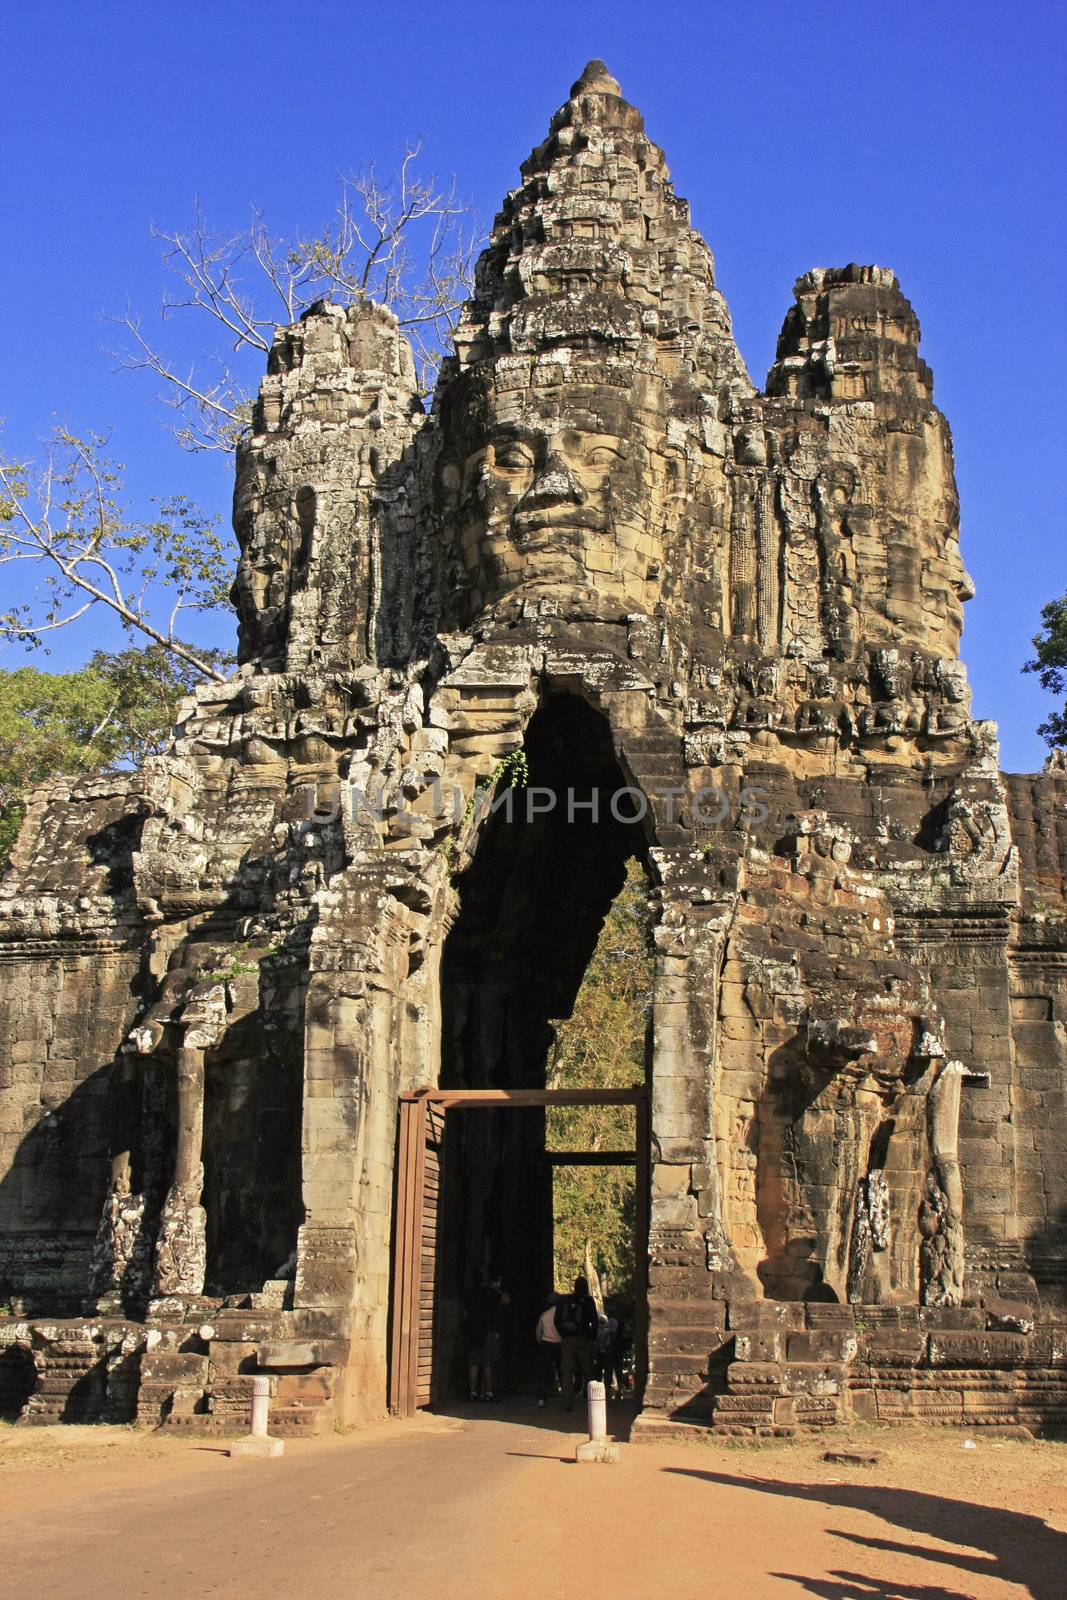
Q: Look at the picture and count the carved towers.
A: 3